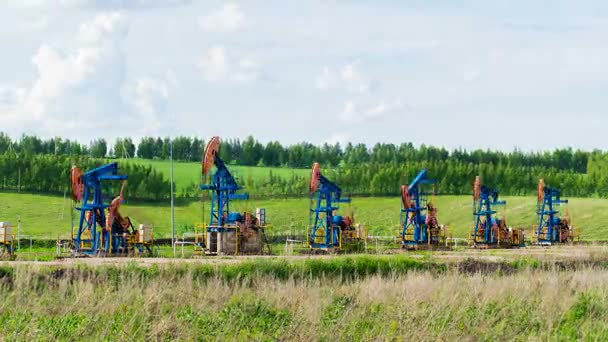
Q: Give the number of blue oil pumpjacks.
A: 6